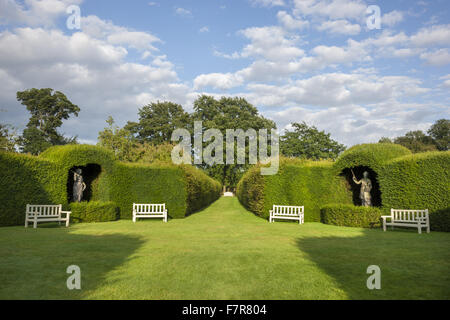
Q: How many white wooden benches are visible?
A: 4